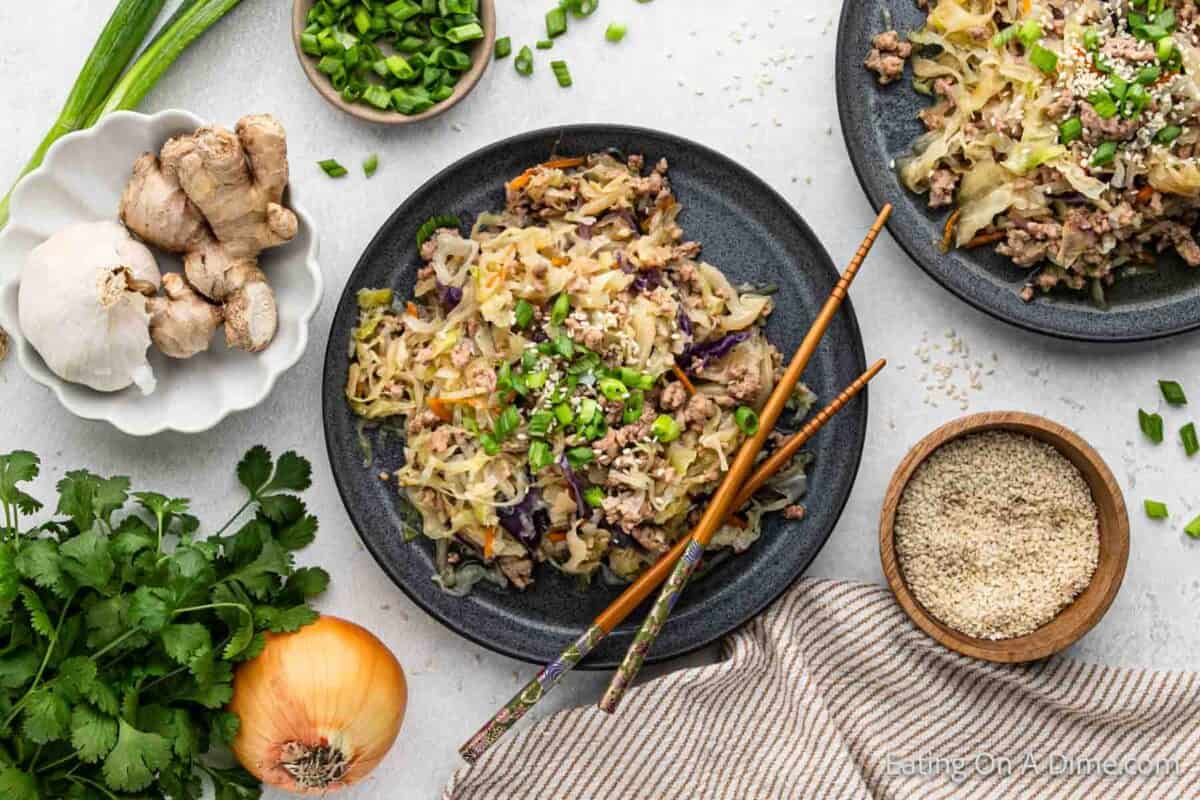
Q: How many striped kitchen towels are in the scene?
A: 1